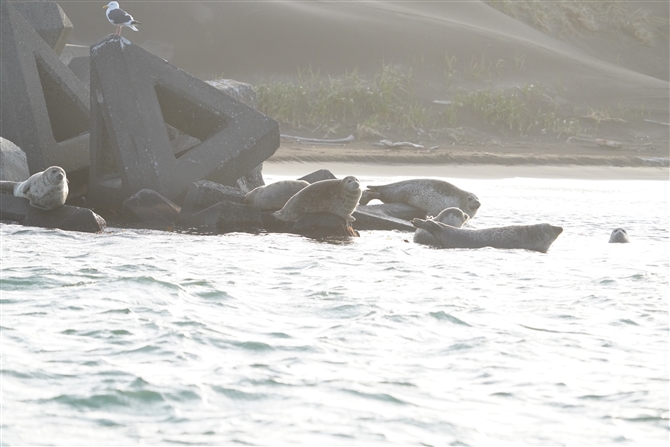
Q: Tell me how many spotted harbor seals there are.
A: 7